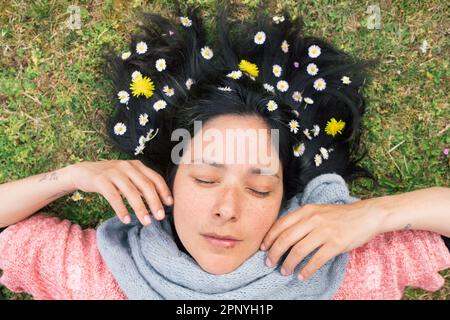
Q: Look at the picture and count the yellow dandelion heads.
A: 3